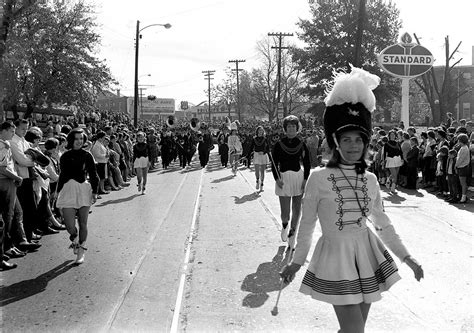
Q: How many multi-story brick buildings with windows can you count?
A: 1